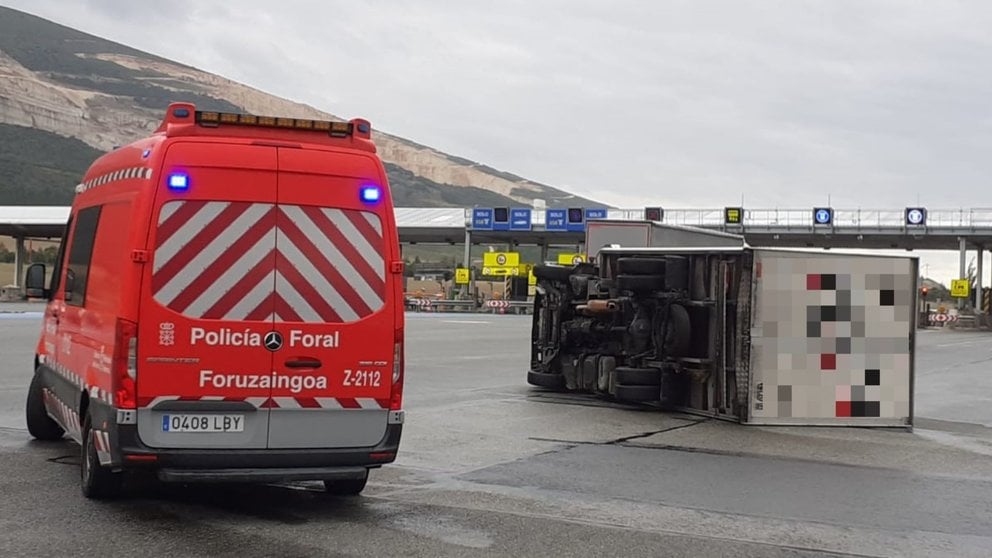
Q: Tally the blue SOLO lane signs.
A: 4